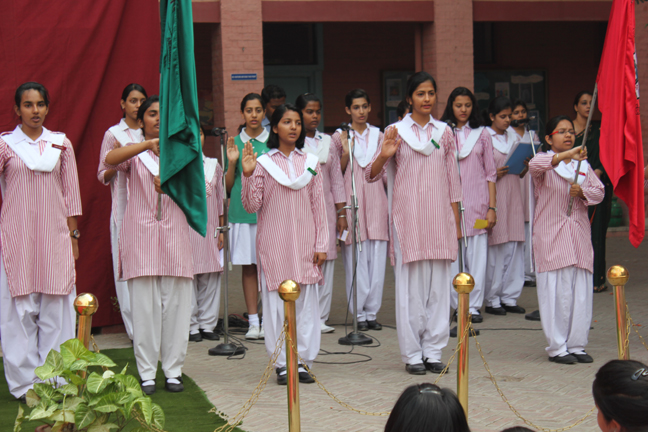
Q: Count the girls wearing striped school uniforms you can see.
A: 12